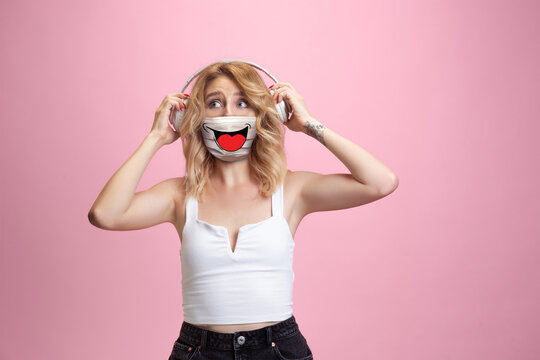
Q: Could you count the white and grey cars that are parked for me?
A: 0